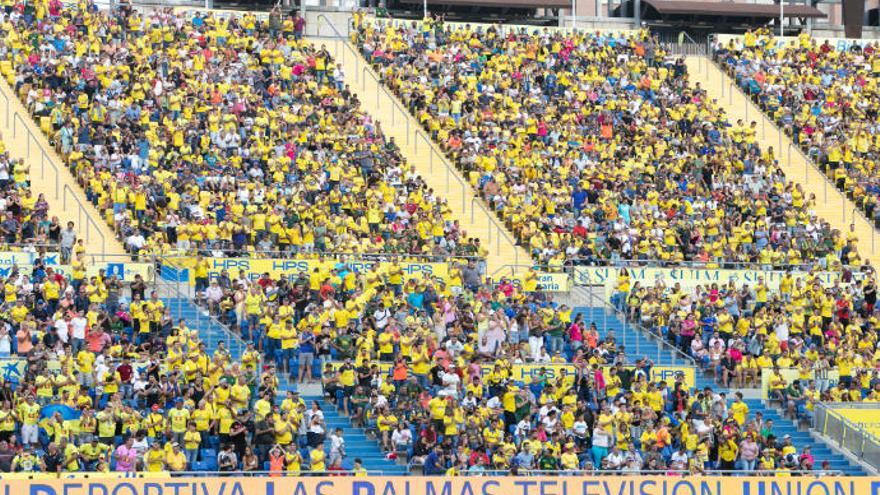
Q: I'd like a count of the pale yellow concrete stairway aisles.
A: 3